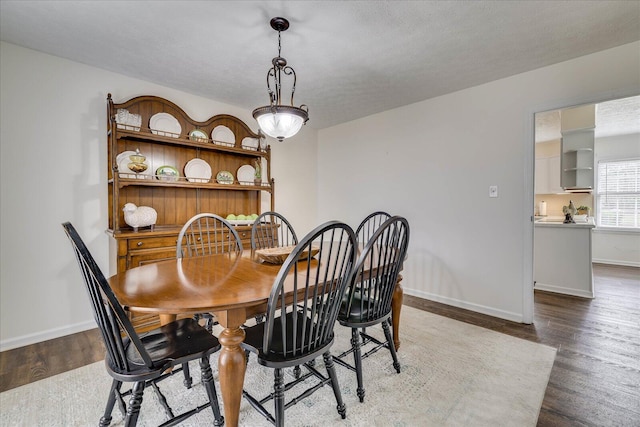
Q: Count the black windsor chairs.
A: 6